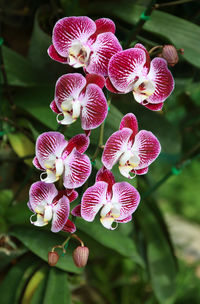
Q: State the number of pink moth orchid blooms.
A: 7